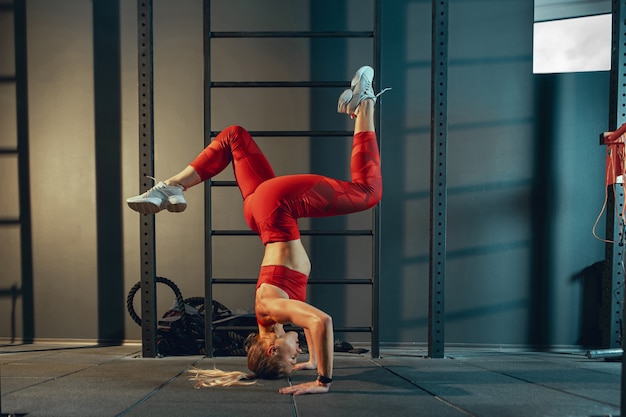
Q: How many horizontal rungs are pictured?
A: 7